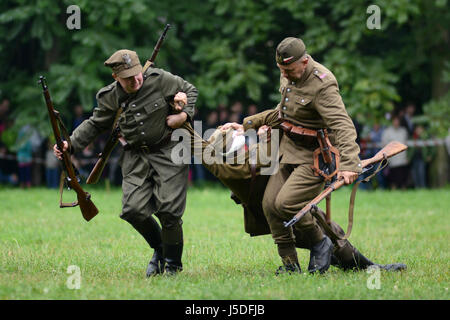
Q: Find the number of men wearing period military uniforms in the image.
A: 3